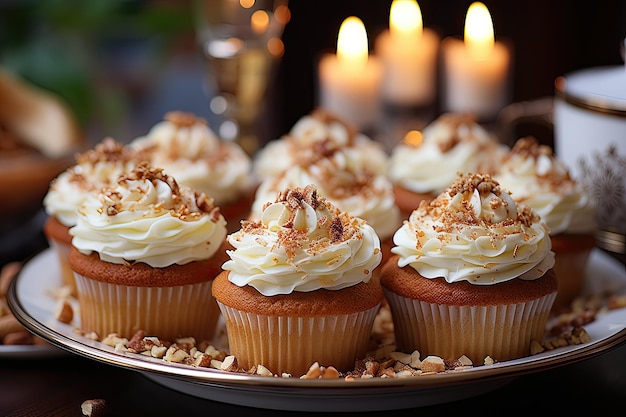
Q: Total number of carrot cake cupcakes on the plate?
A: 9